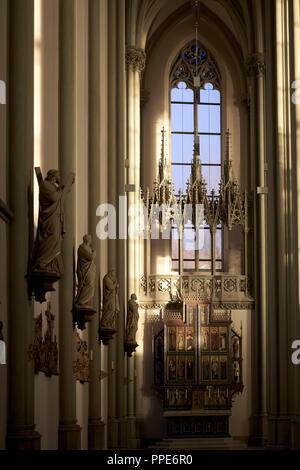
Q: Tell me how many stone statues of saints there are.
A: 4